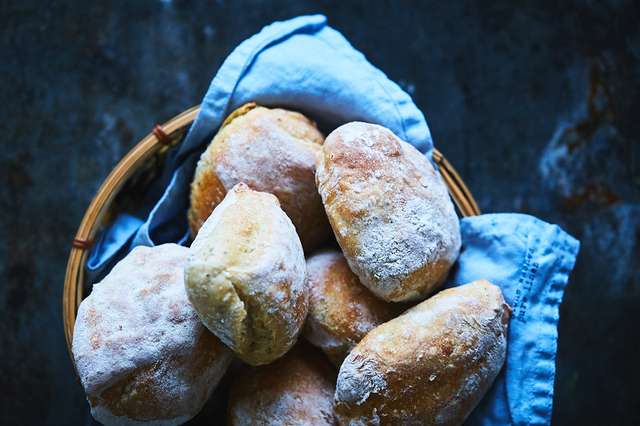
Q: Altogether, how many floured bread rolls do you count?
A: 7